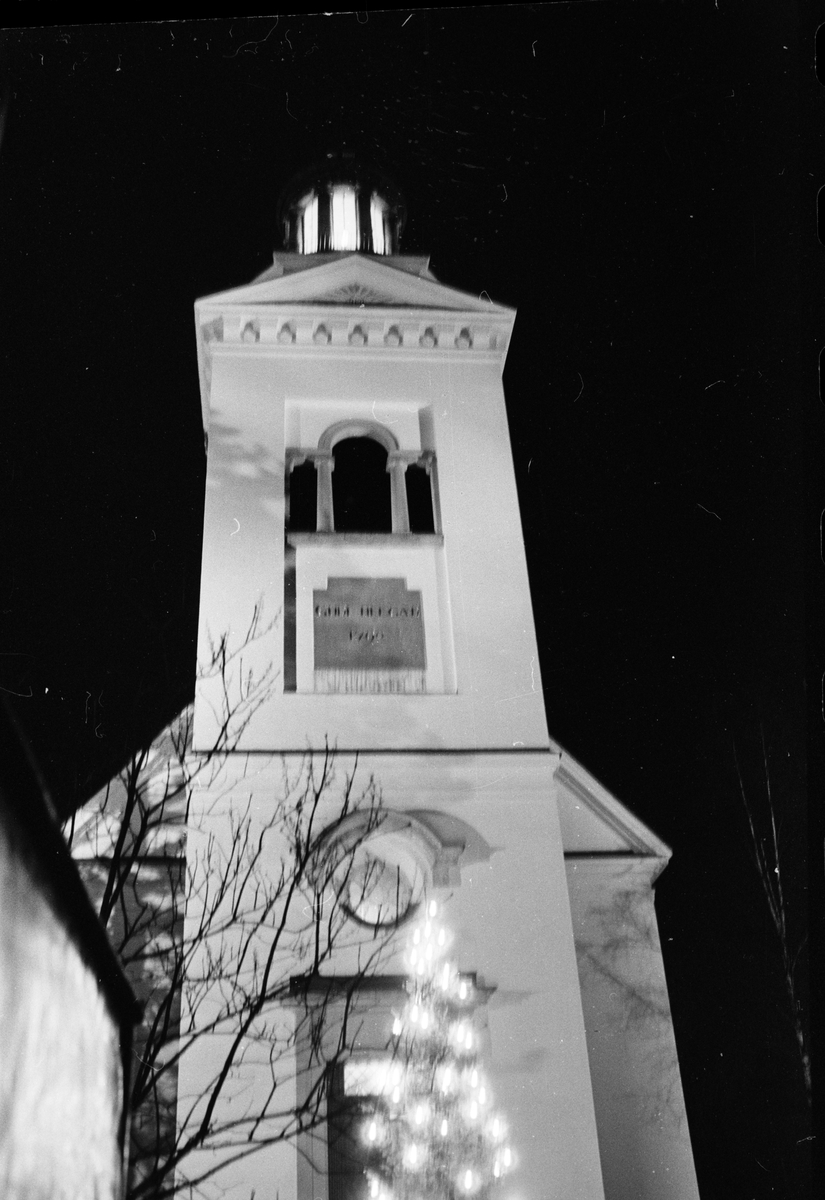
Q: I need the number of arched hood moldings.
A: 2